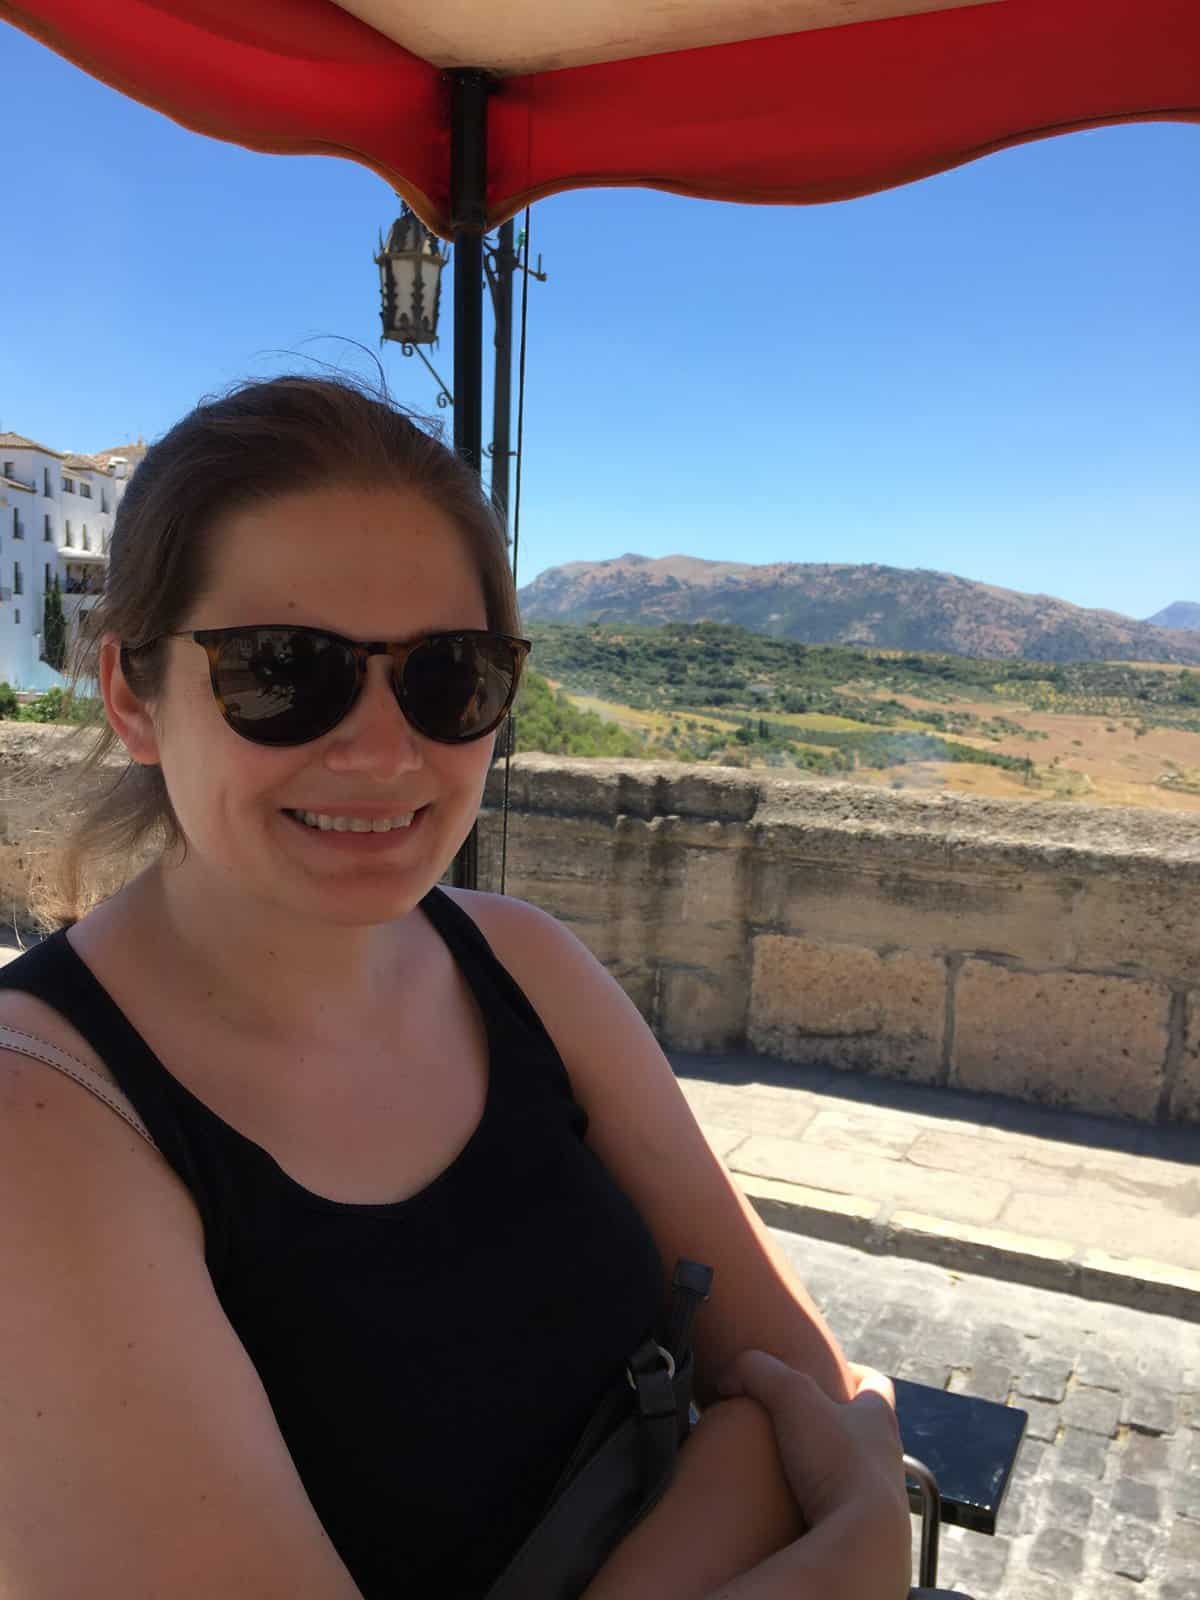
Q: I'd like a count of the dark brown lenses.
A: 2